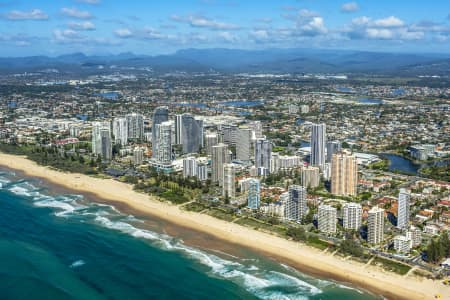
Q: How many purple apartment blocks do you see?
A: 0